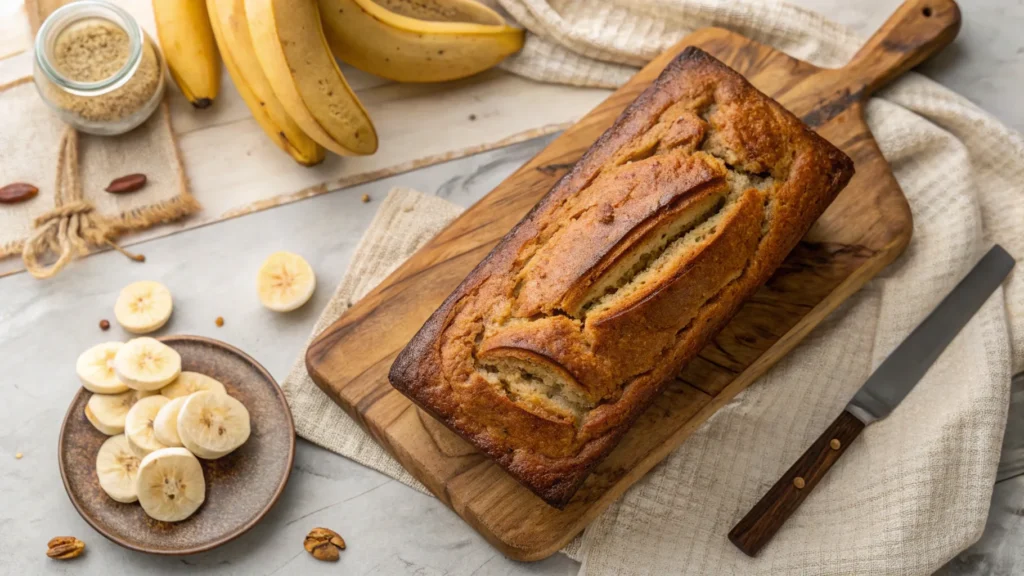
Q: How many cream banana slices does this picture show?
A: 11